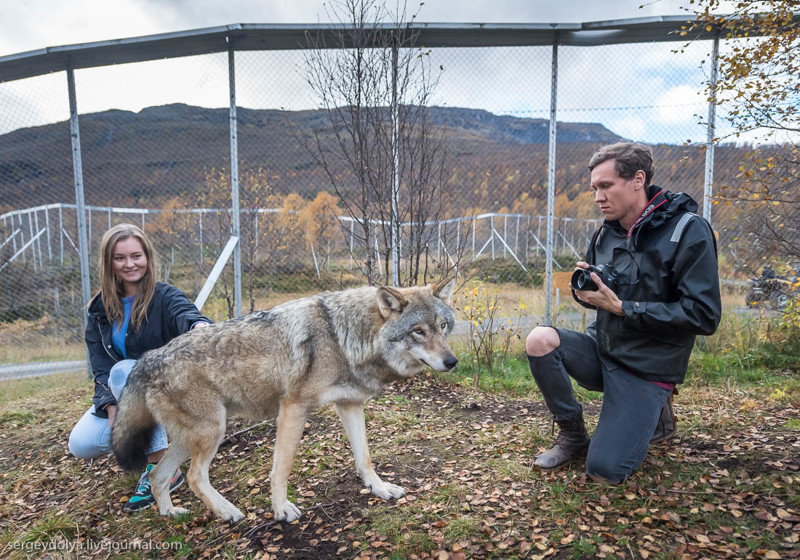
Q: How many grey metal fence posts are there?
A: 5